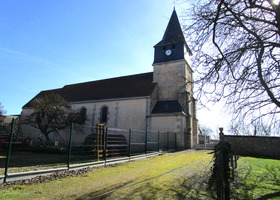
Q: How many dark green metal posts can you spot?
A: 8